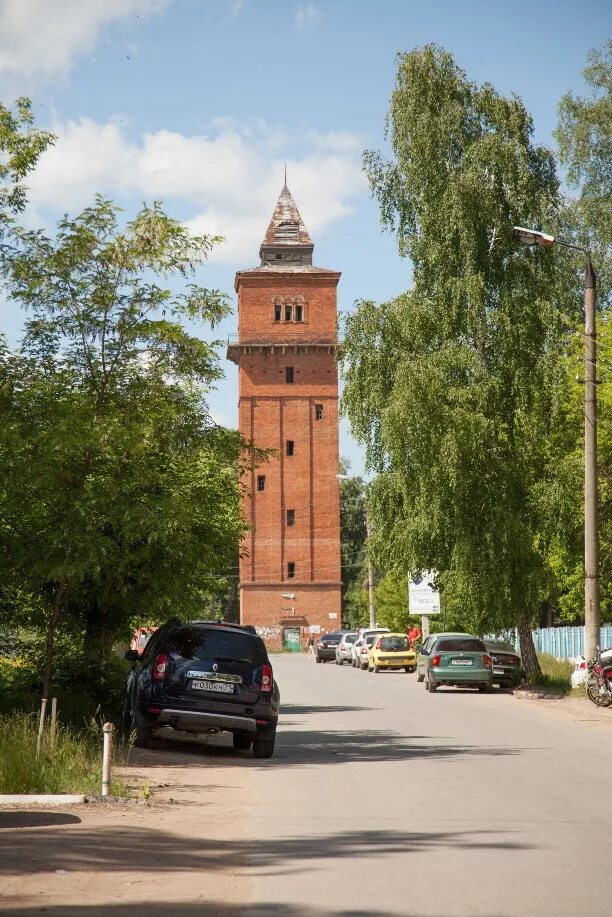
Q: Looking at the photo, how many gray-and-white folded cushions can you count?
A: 0